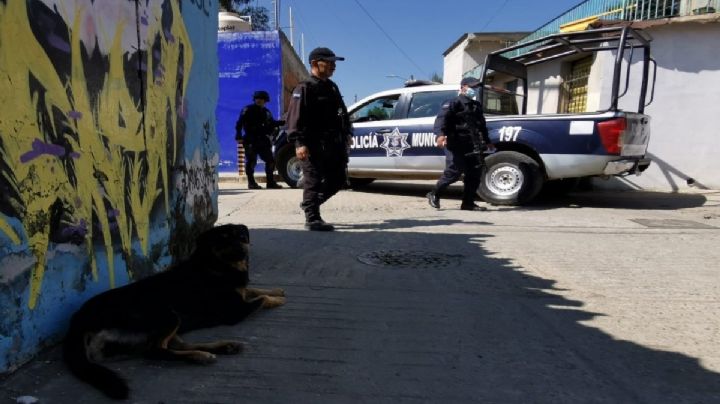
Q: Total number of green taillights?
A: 0